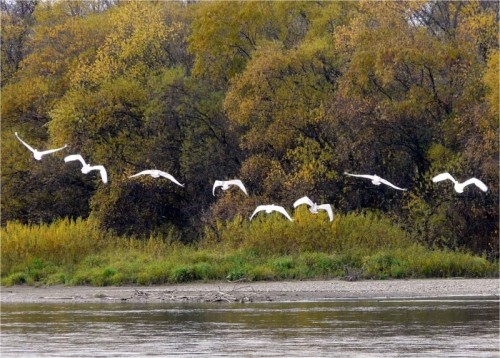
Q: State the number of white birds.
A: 8